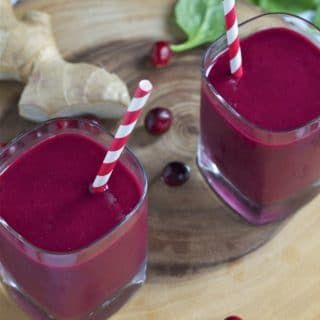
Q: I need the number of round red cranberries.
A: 4